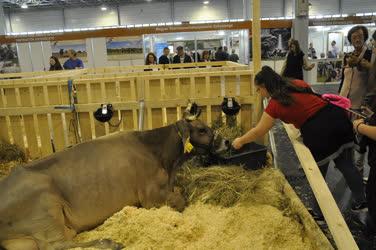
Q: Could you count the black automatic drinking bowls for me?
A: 2